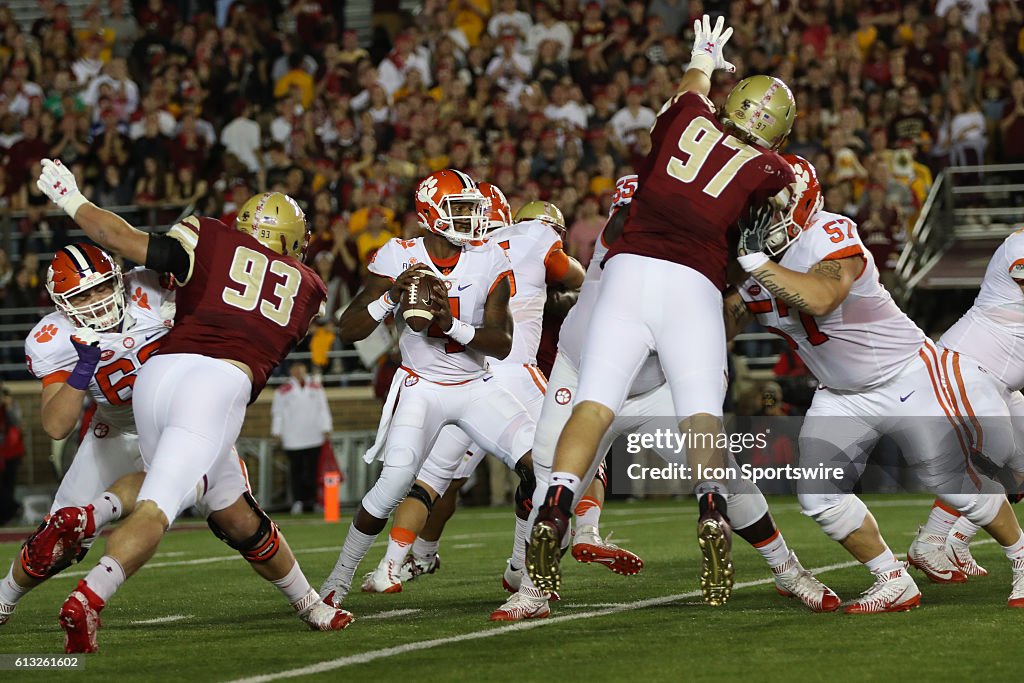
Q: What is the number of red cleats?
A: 2